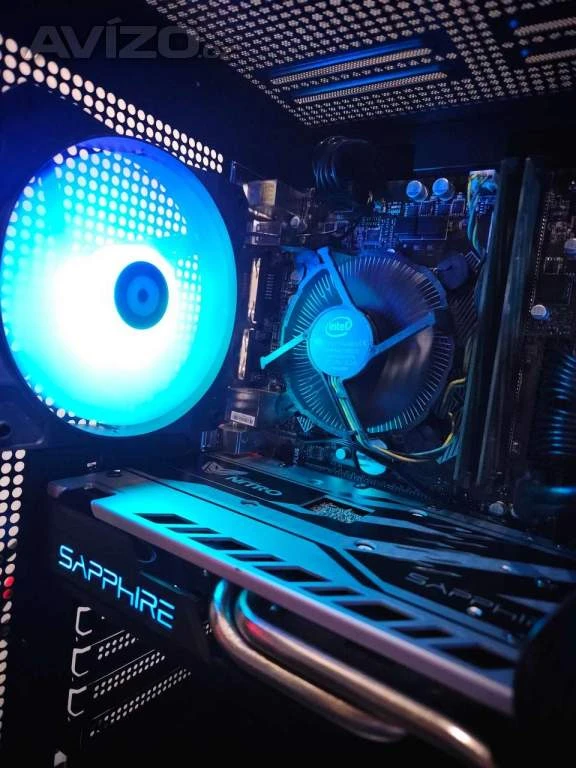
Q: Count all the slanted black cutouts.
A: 9